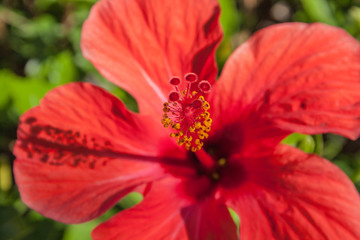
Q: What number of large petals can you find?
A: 5